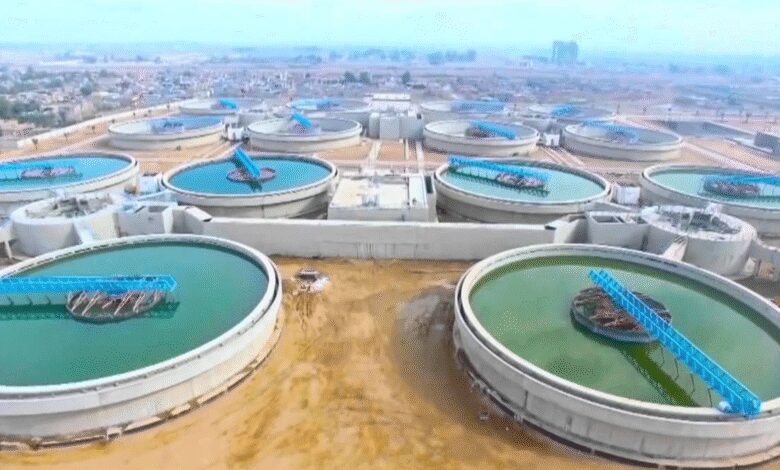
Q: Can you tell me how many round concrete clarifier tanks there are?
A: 14